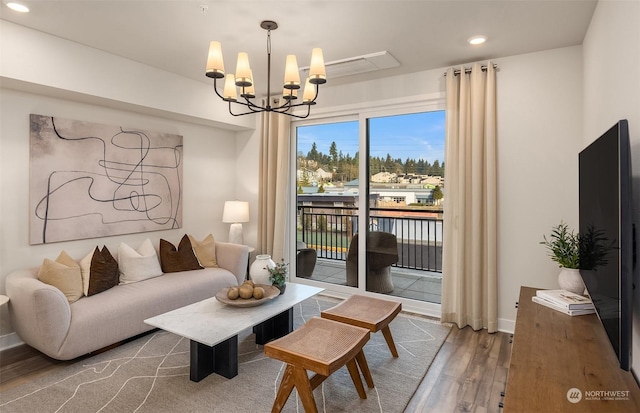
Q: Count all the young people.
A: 0